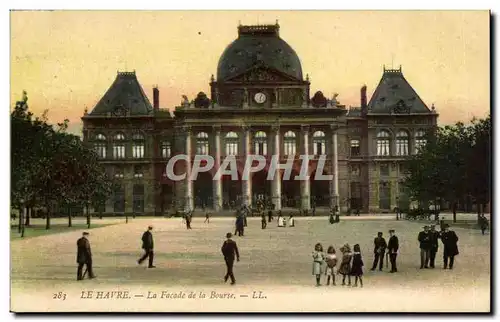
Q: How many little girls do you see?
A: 4